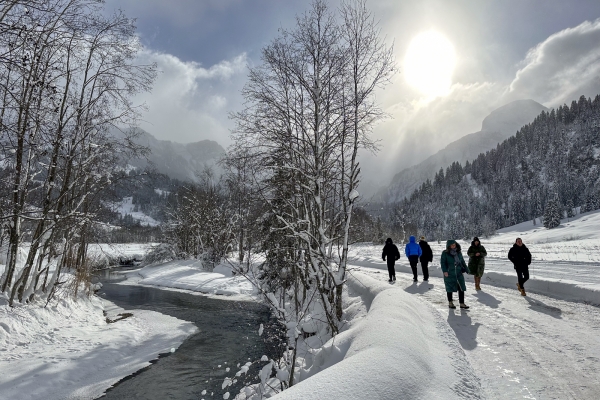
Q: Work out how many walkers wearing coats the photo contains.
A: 6